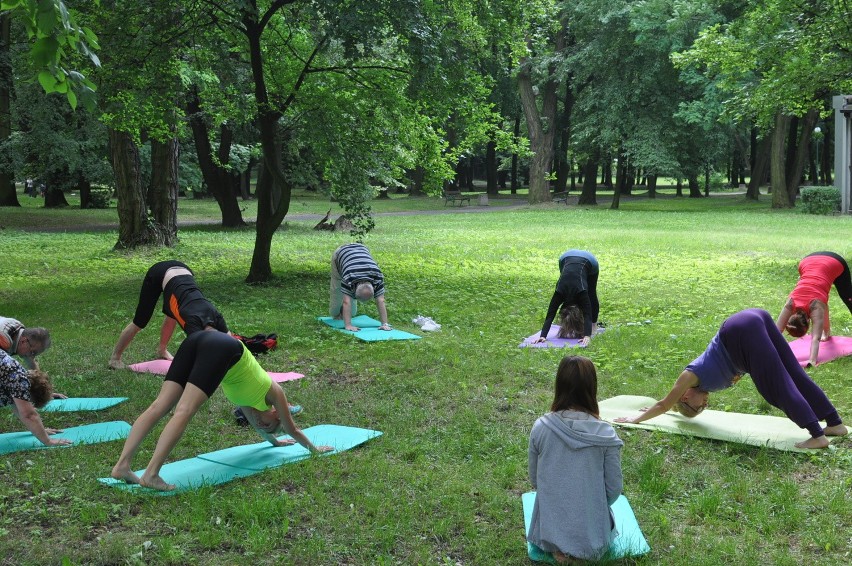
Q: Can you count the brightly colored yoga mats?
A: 9